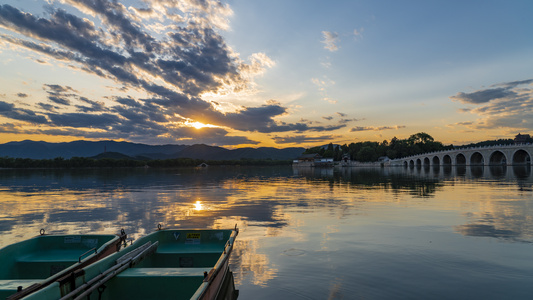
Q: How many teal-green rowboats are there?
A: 2